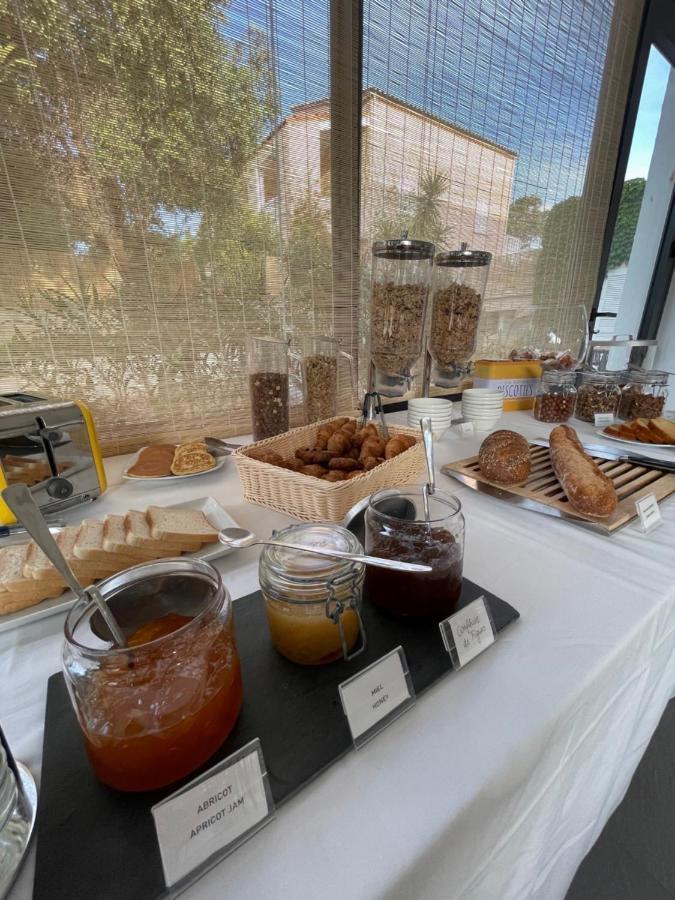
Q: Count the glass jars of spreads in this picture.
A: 3